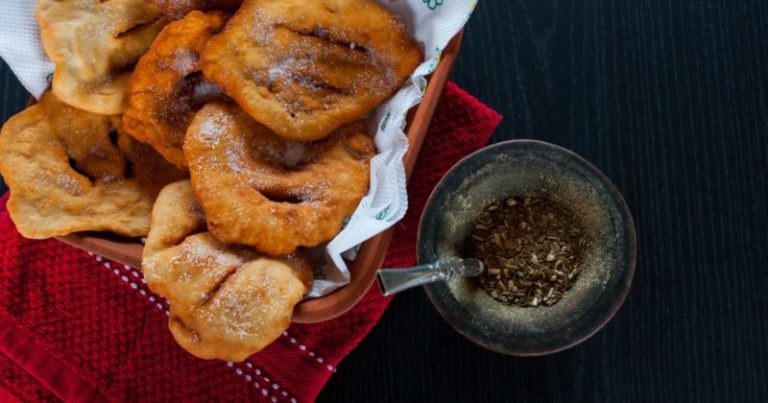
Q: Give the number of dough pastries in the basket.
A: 7